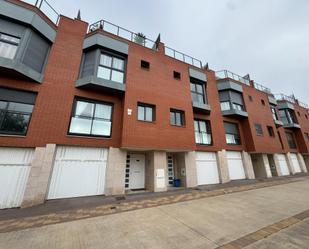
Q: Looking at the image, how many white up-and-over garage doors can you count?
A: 6